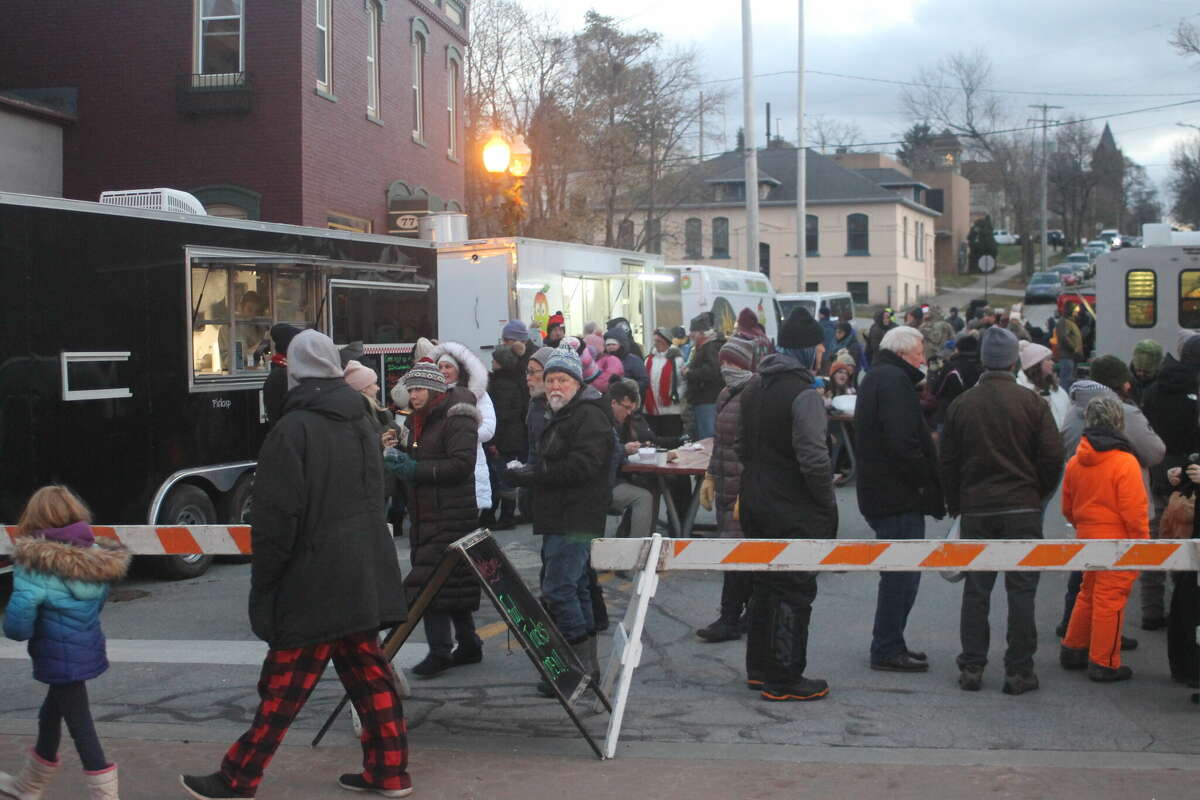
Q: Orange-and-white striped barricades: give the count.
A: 2